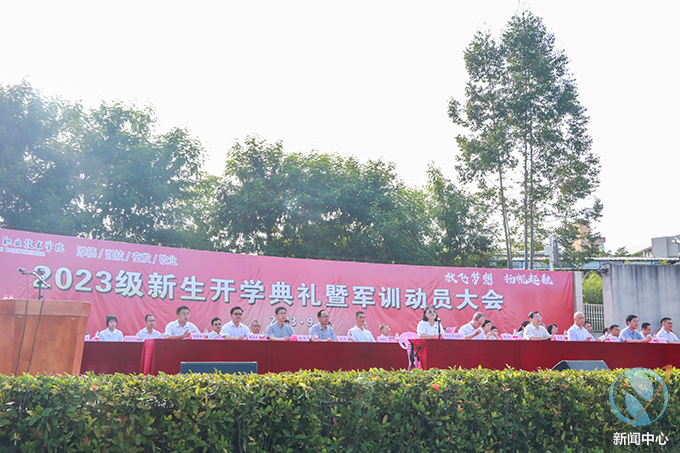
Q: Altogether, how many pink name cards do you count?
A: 12